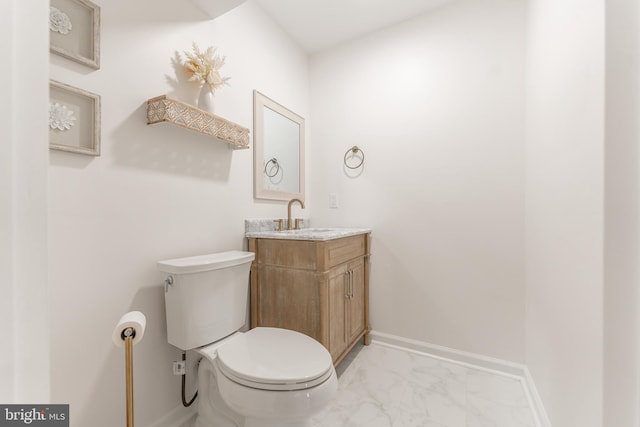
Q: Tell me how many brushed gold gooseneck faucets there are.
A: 1